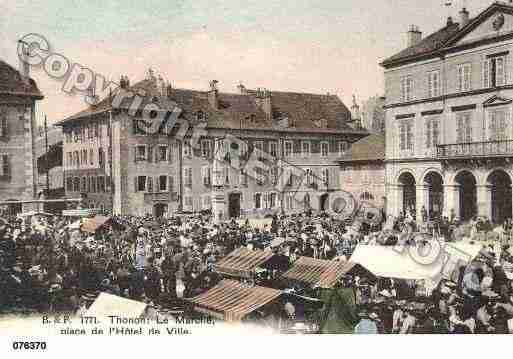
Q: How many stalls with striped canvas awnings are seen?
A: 3